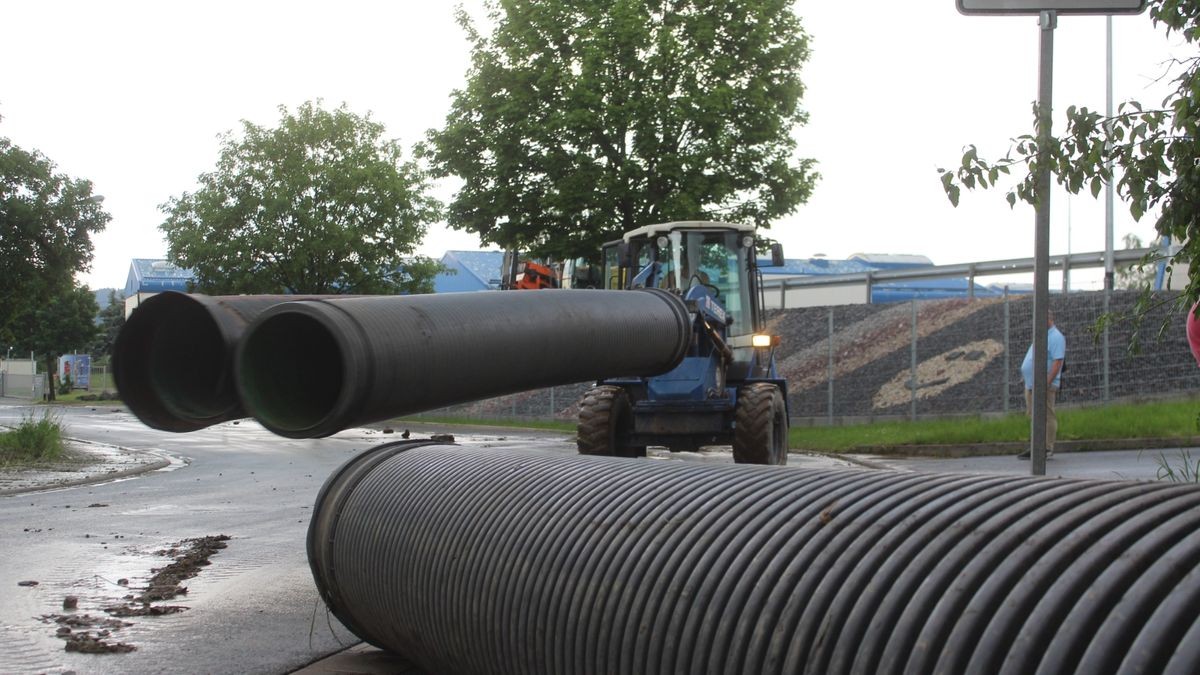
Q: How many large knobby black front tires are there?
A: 2